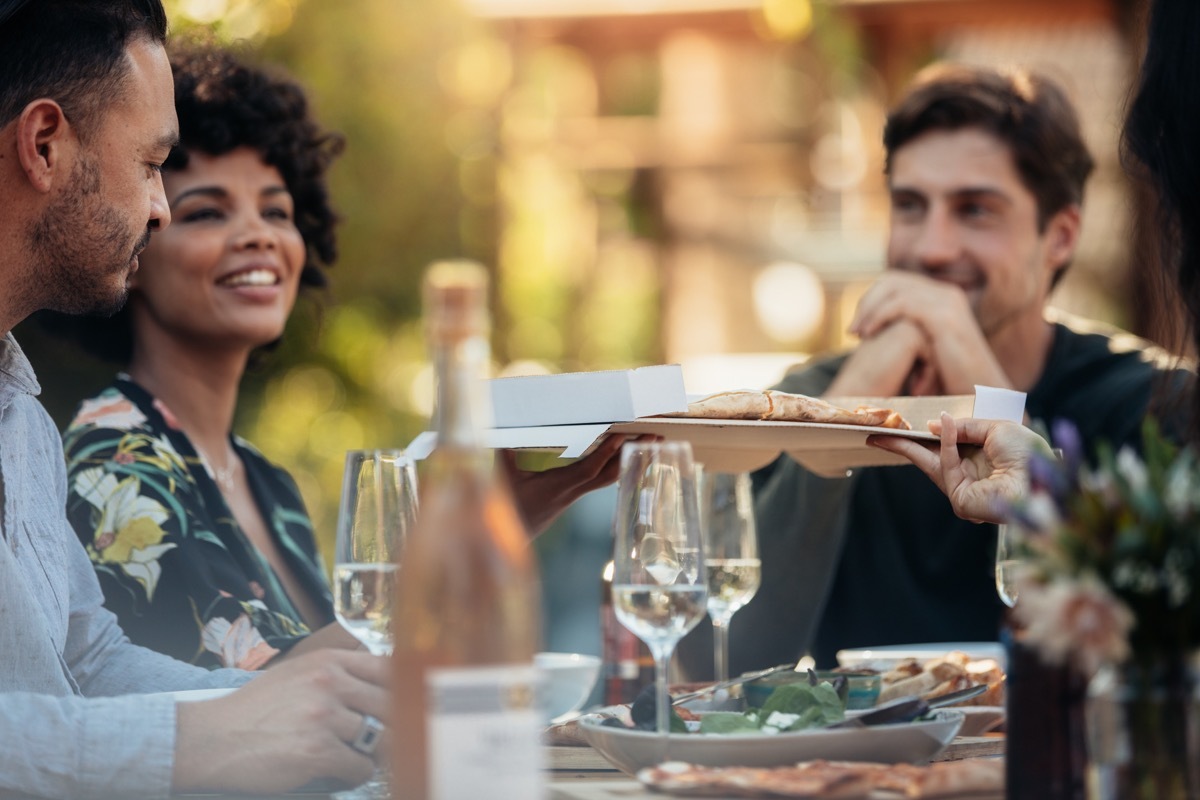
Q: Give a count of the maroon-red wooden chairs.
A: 0